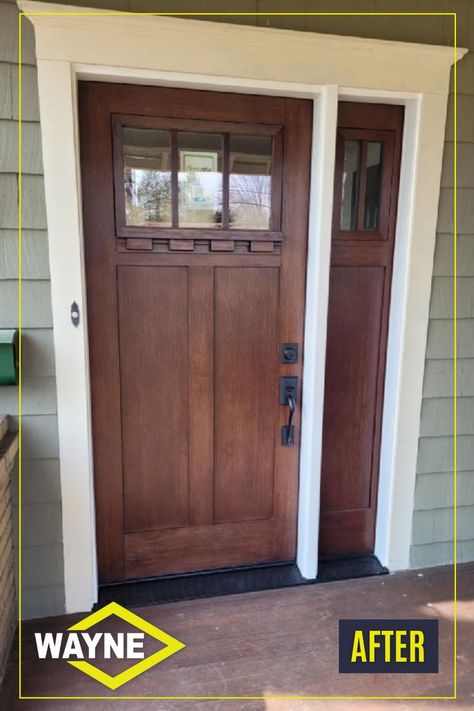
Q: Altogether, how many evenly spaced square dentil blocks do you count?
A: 4